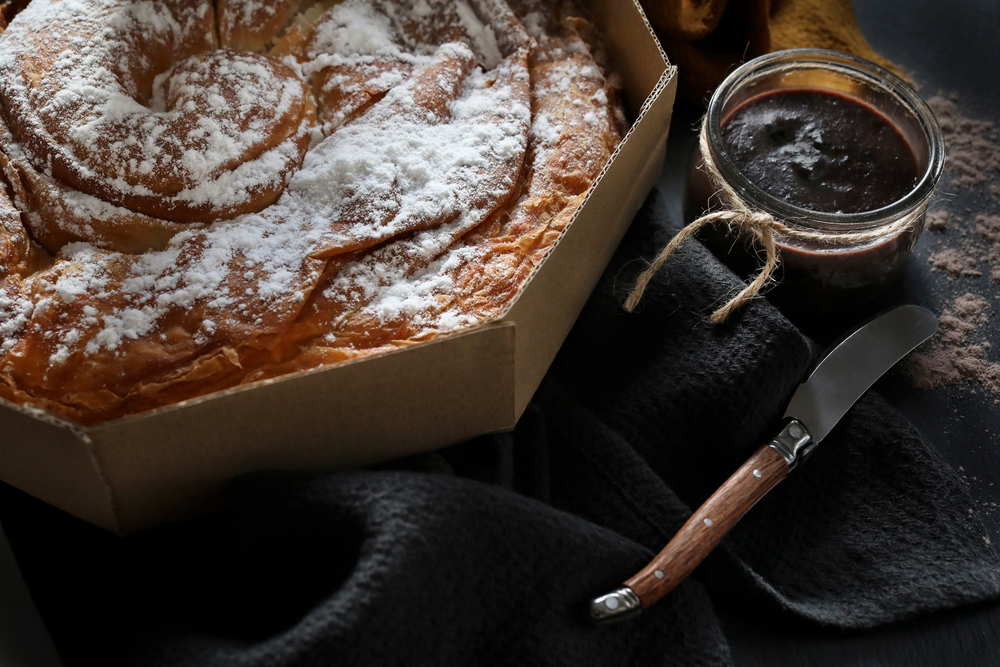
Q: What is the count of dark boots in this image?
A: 0